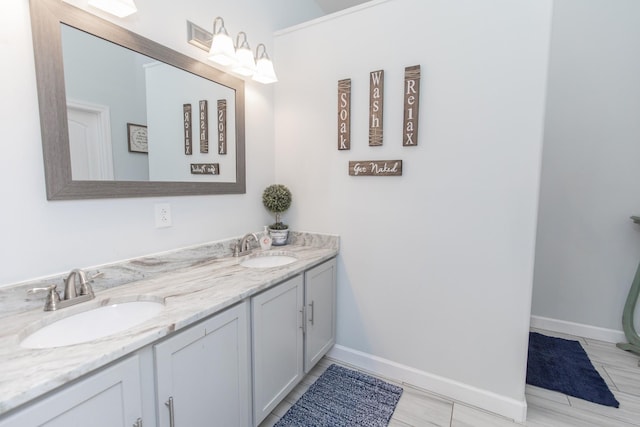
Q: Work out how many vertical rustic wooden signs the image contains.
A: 3